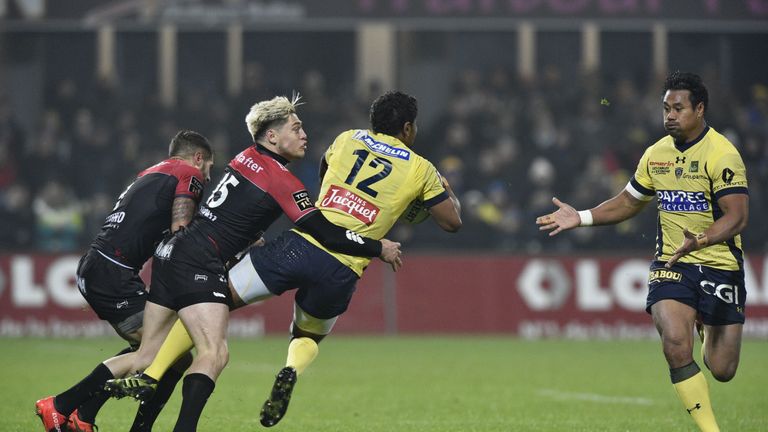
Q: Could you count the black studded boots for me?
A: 2